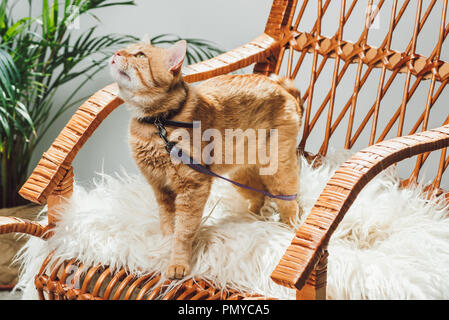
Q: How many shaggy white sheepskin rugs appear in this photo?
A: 1